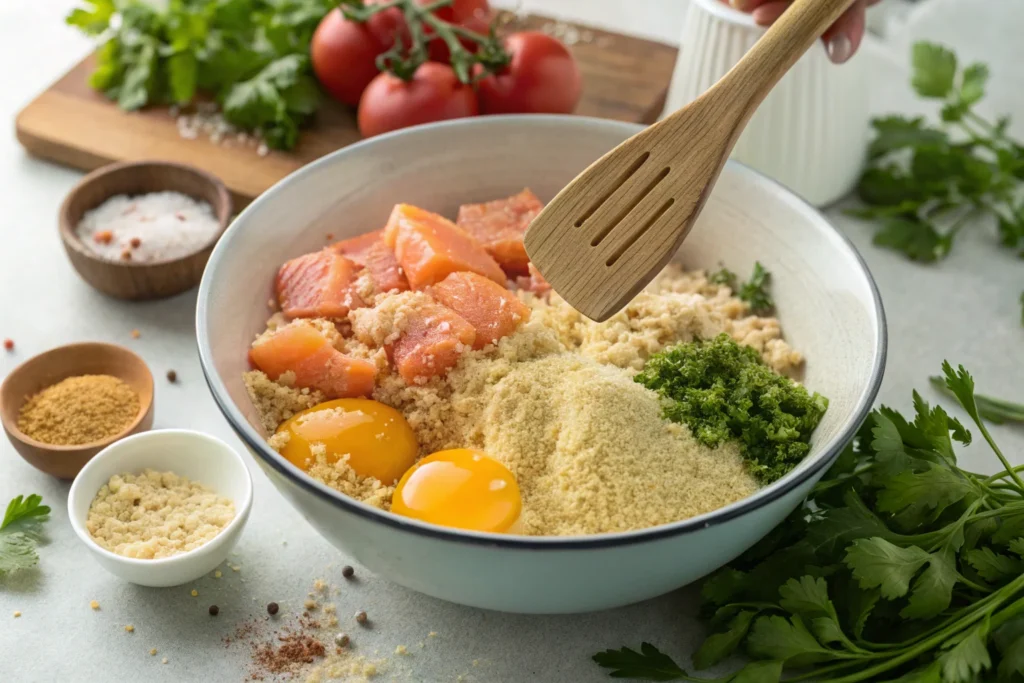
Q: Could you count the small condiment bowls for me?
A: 3